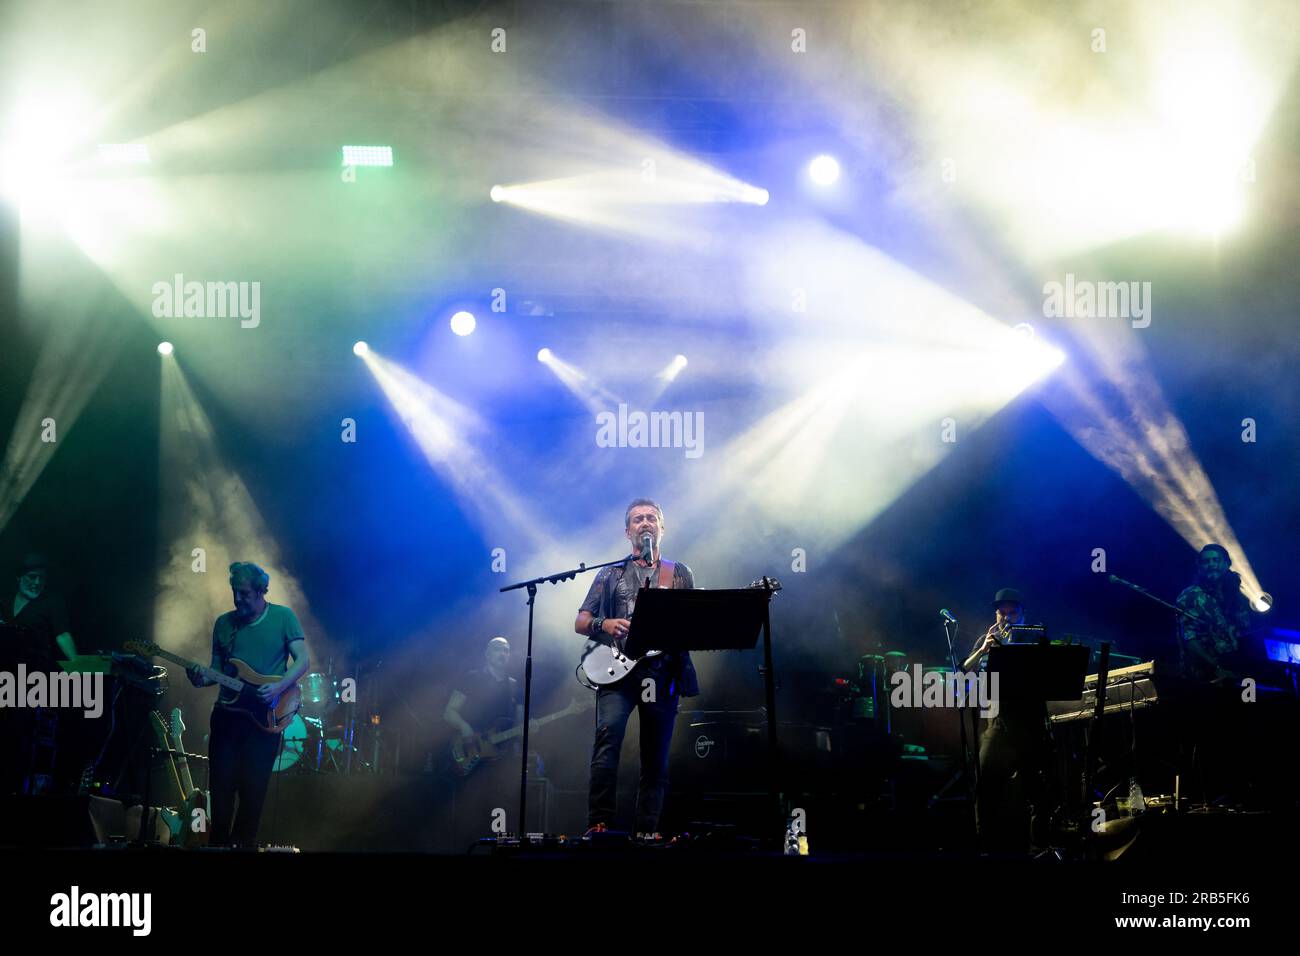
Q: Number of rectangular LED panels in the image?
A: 2